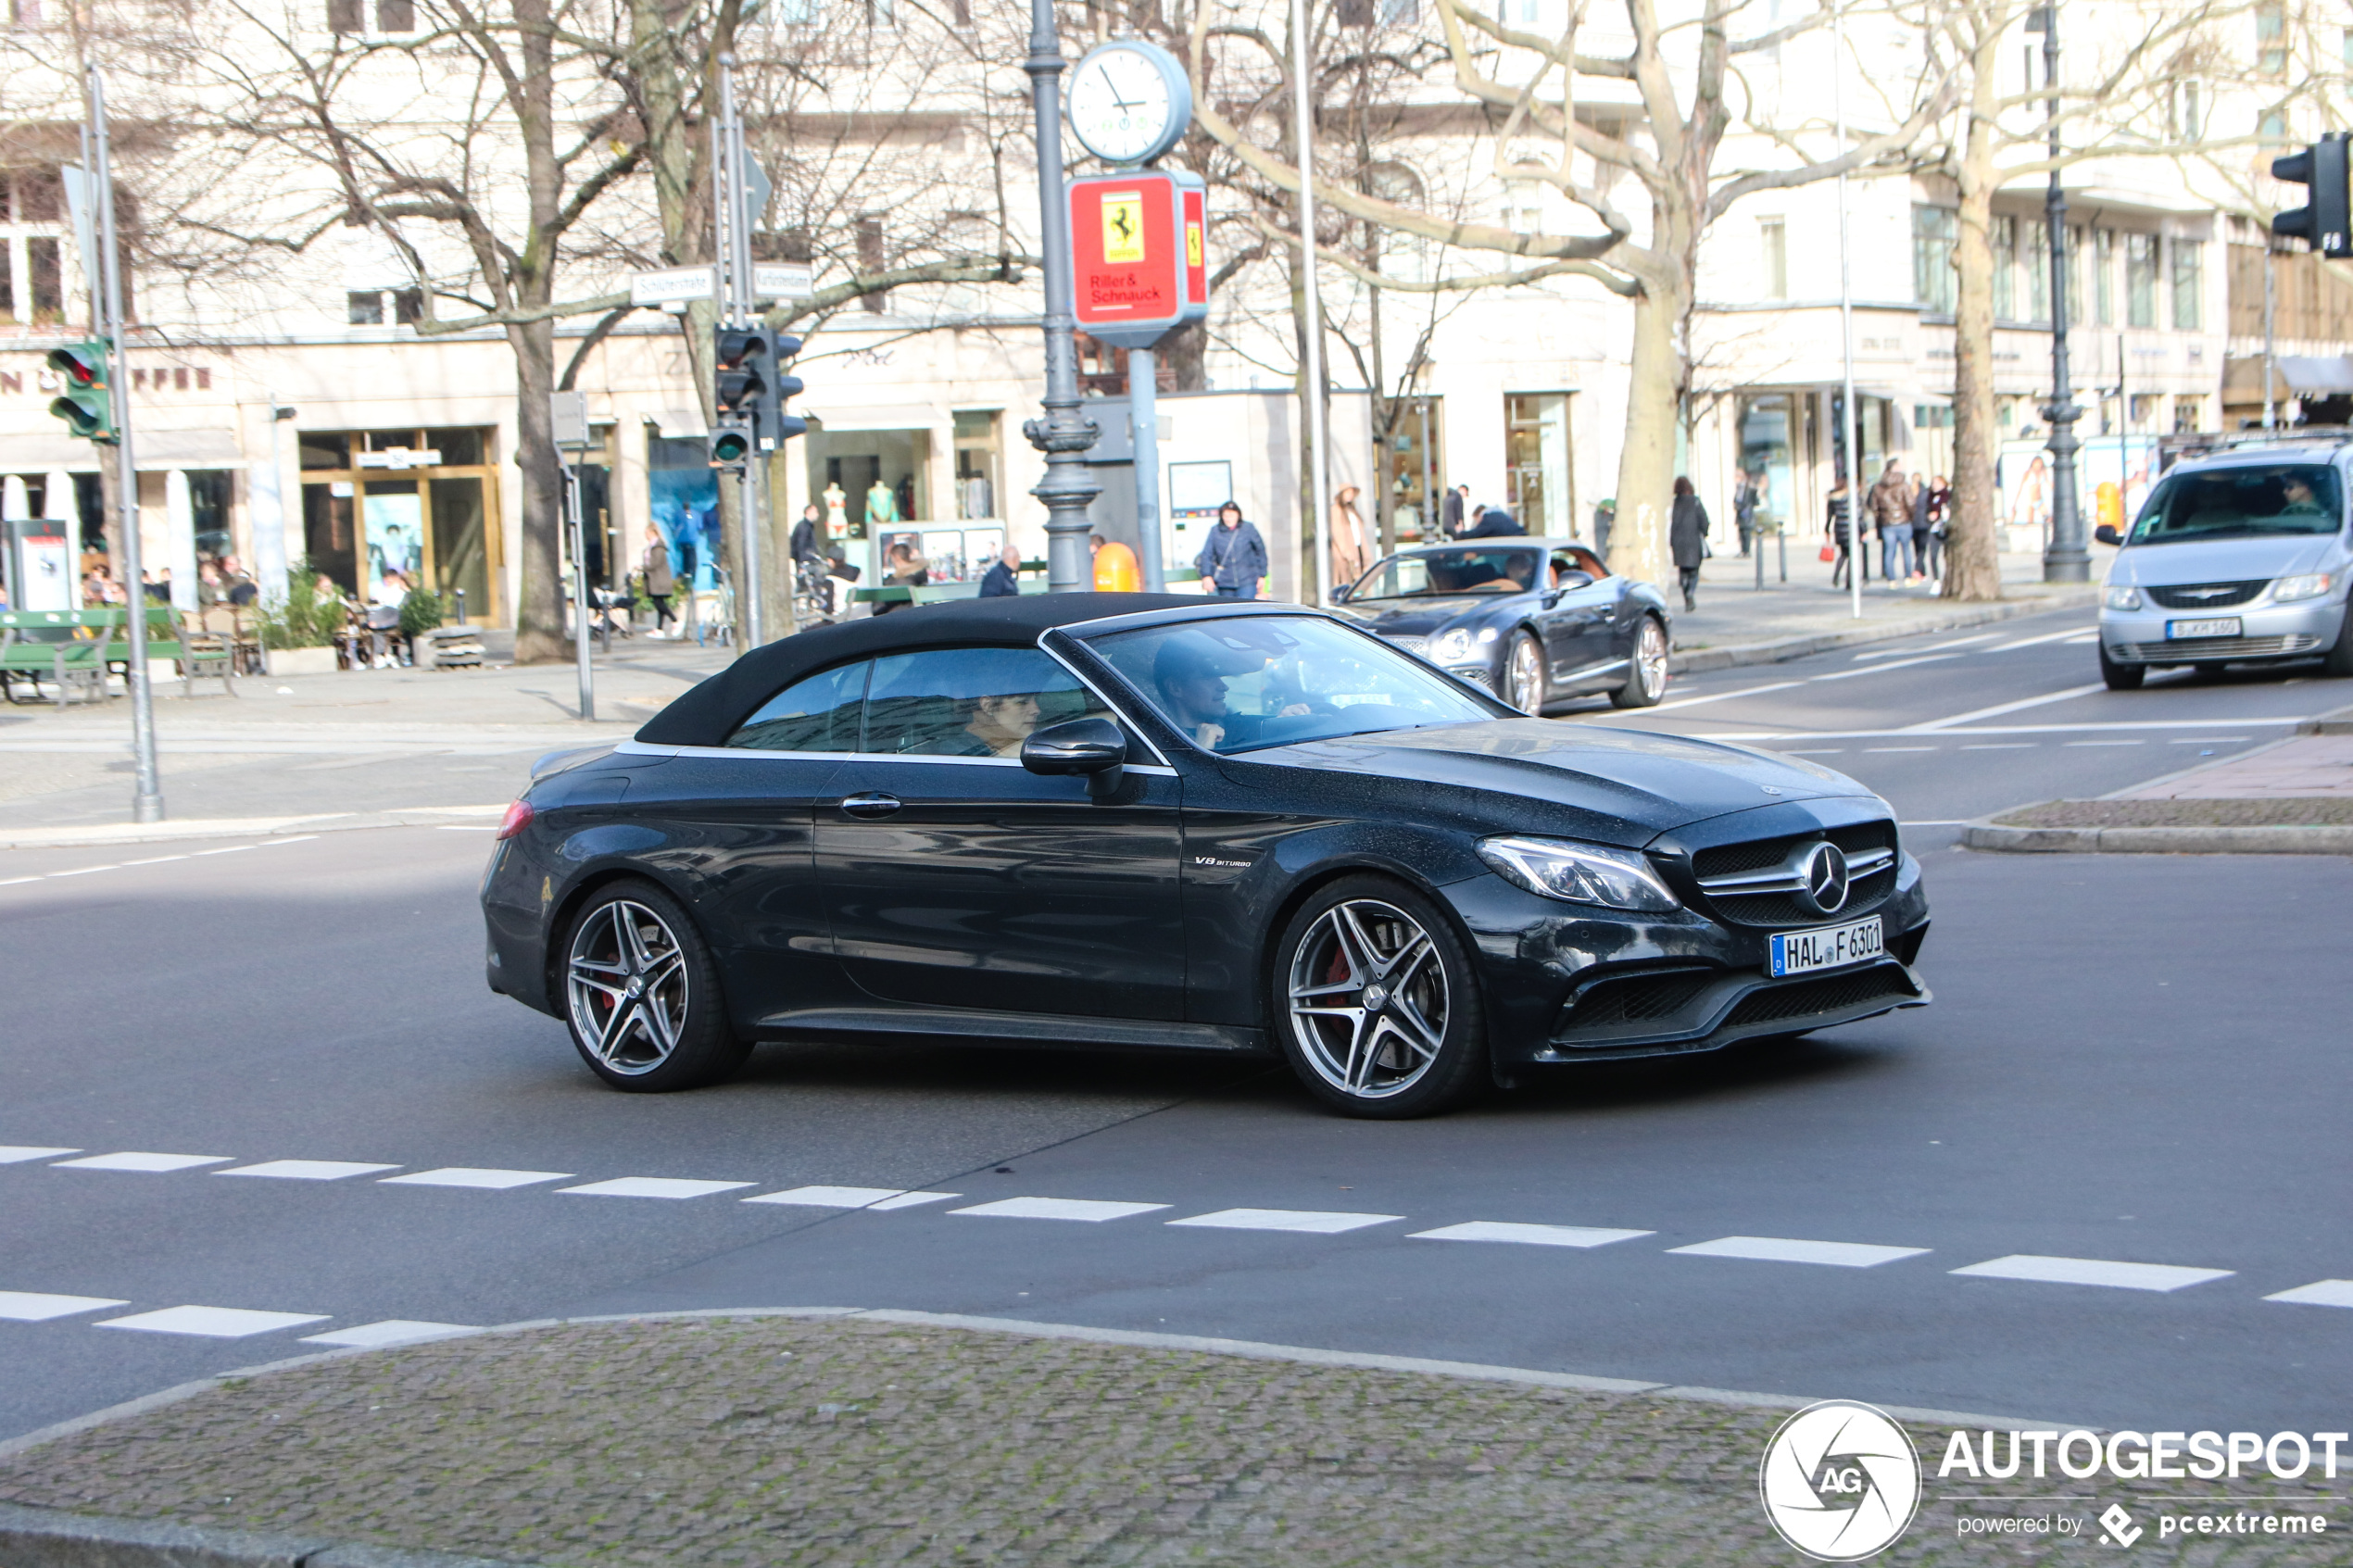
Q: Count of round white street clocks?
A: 1